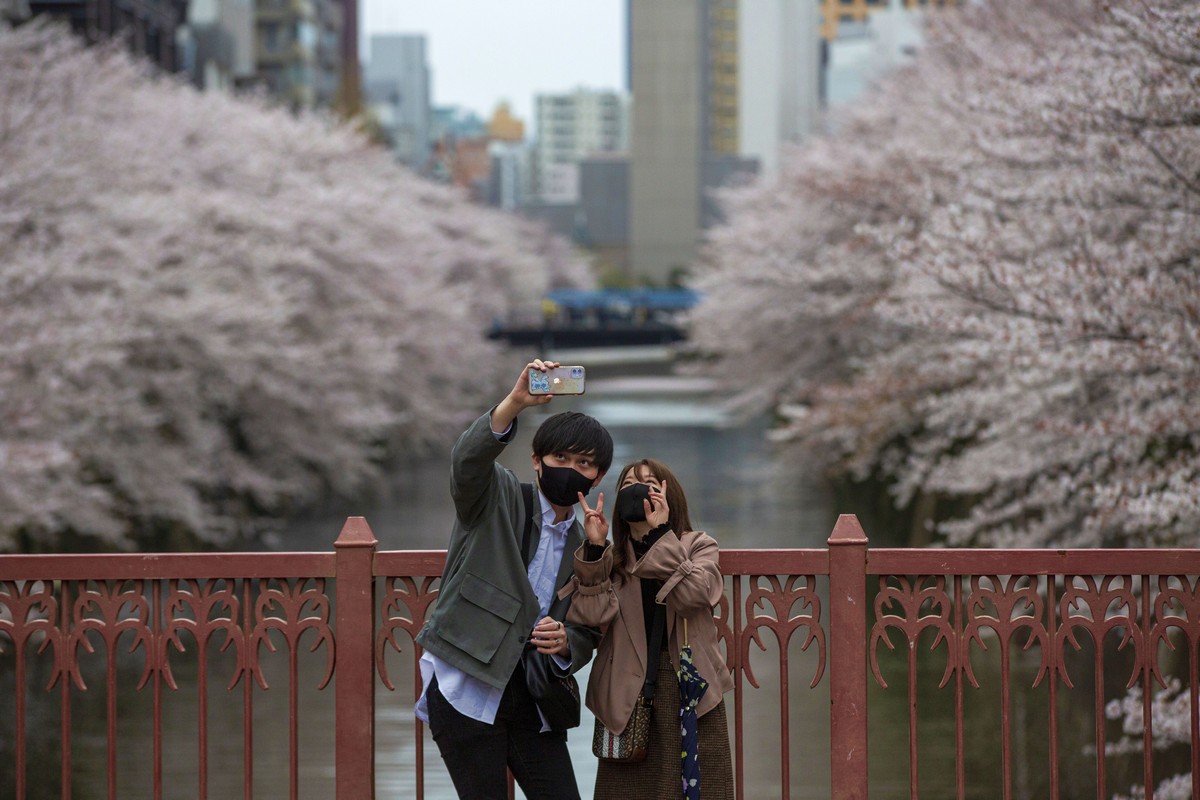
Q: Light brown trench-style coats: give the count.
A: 1